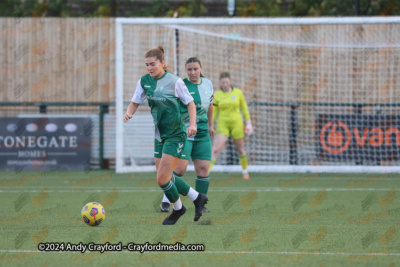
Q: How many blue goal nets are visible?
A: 0